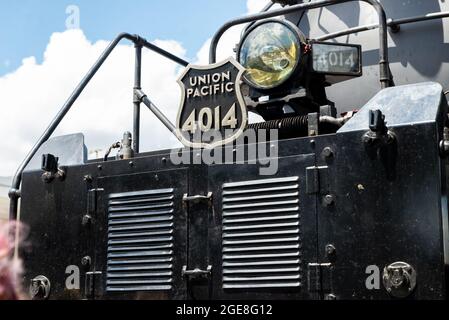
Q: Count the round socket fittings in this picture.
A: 2